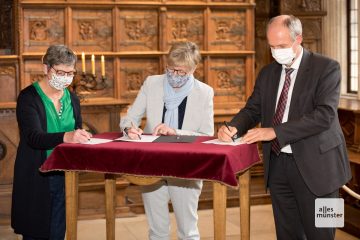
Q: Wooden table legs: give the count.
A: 4